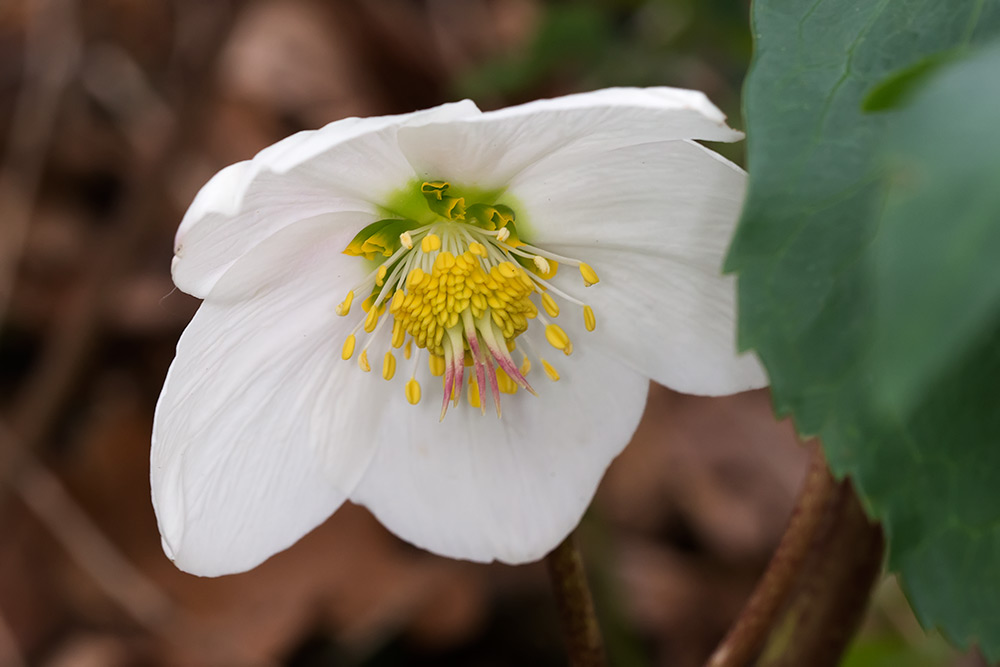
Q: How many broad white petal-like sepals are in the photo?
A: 5